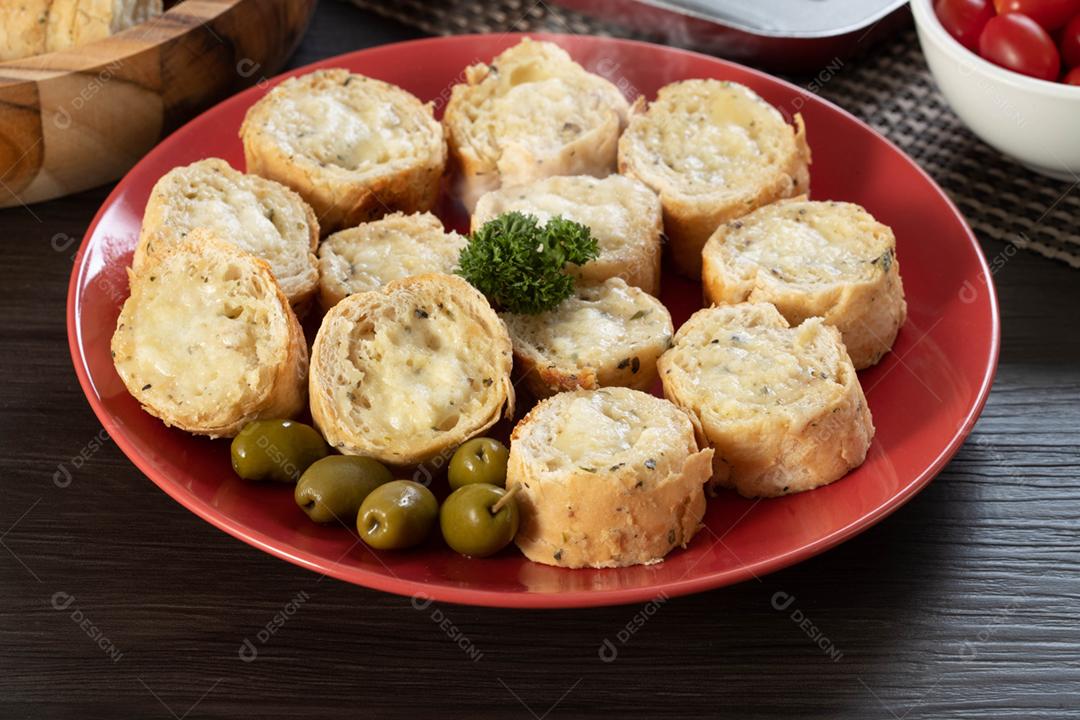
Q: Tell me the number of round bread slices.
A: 12